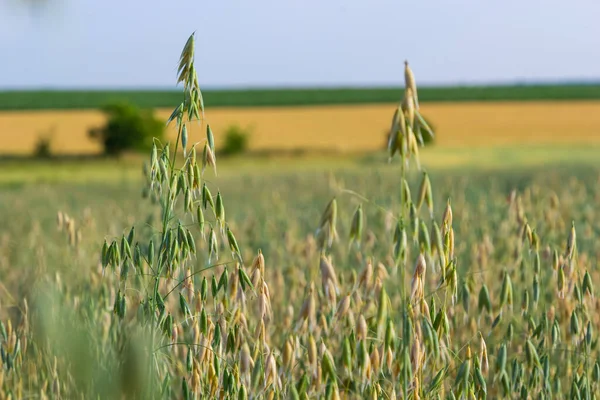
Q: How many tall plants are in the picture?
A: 2